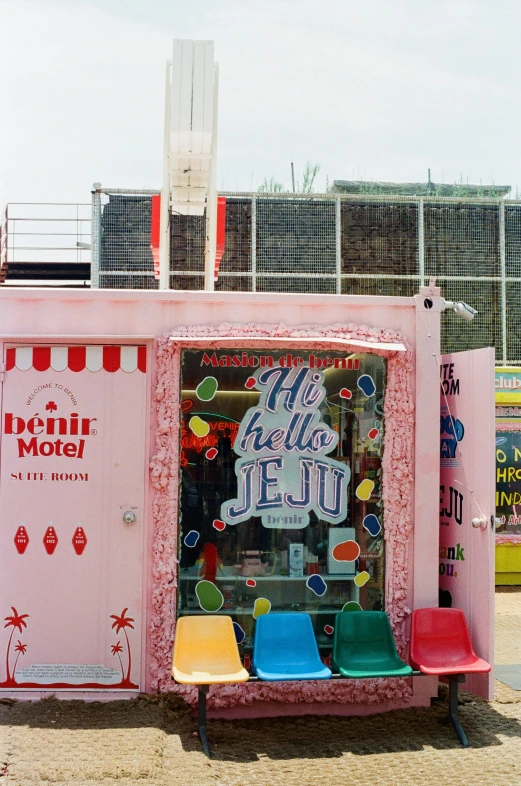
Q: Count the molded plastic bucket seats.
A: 4